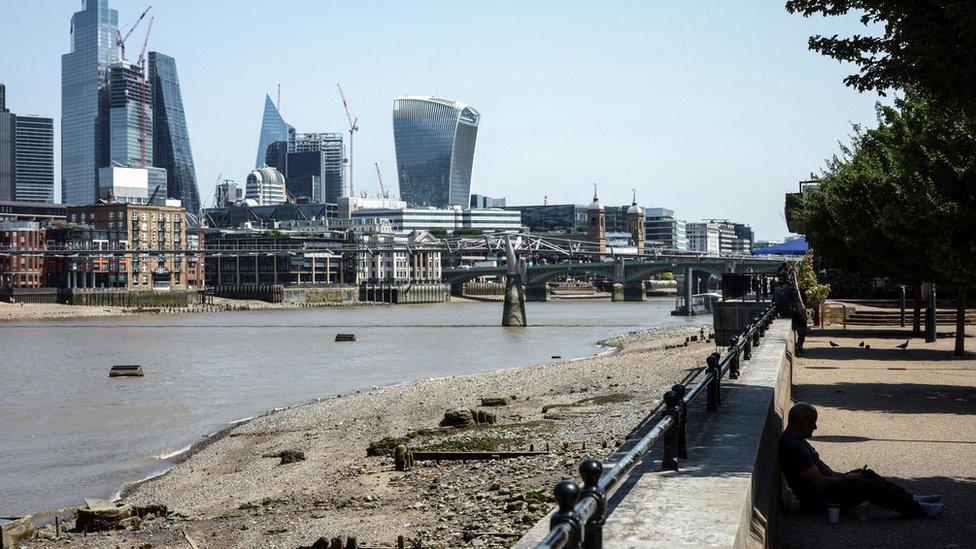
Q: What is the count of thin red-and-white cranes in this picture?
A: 5